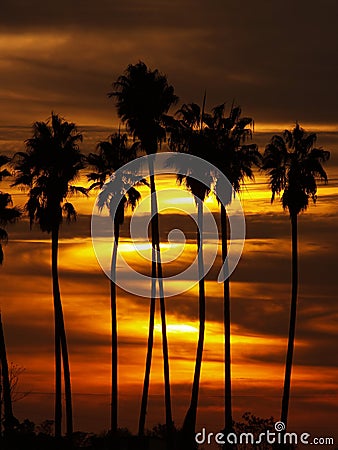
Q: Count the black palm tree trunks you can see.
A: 9